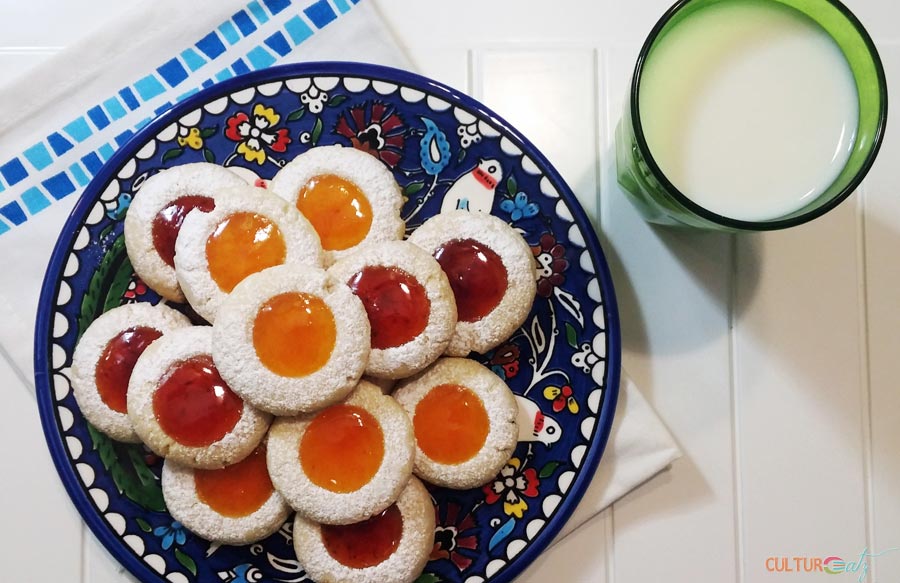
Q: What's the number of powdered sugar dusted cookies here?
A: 12